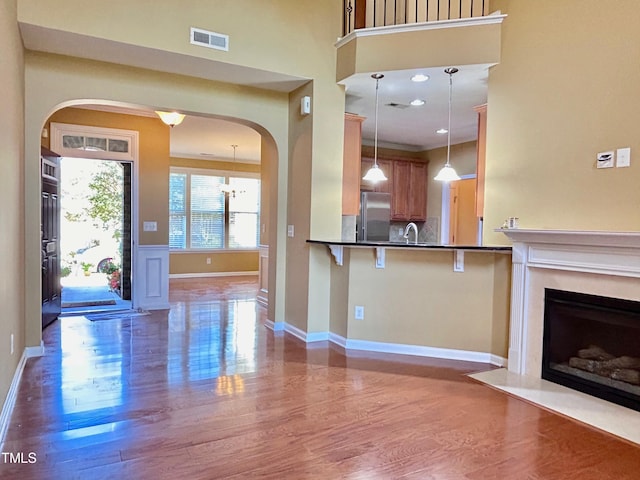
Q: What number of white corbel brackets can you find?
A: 3